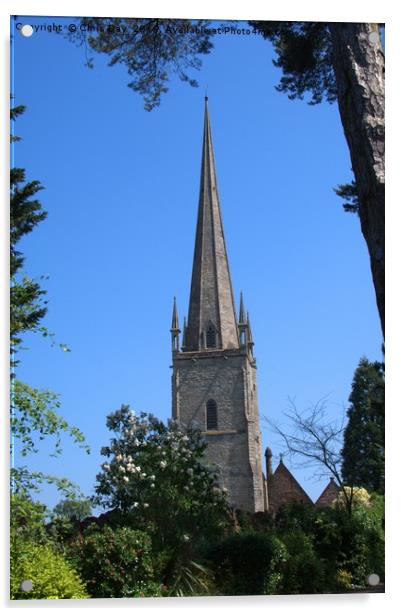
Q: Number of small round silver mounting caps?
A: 4